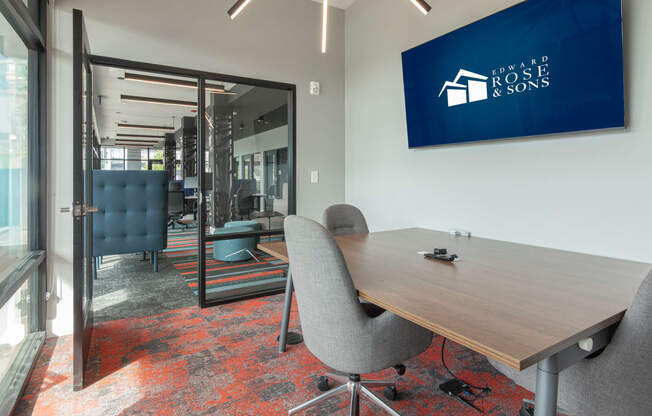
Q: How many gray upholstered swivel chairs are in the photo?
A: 3